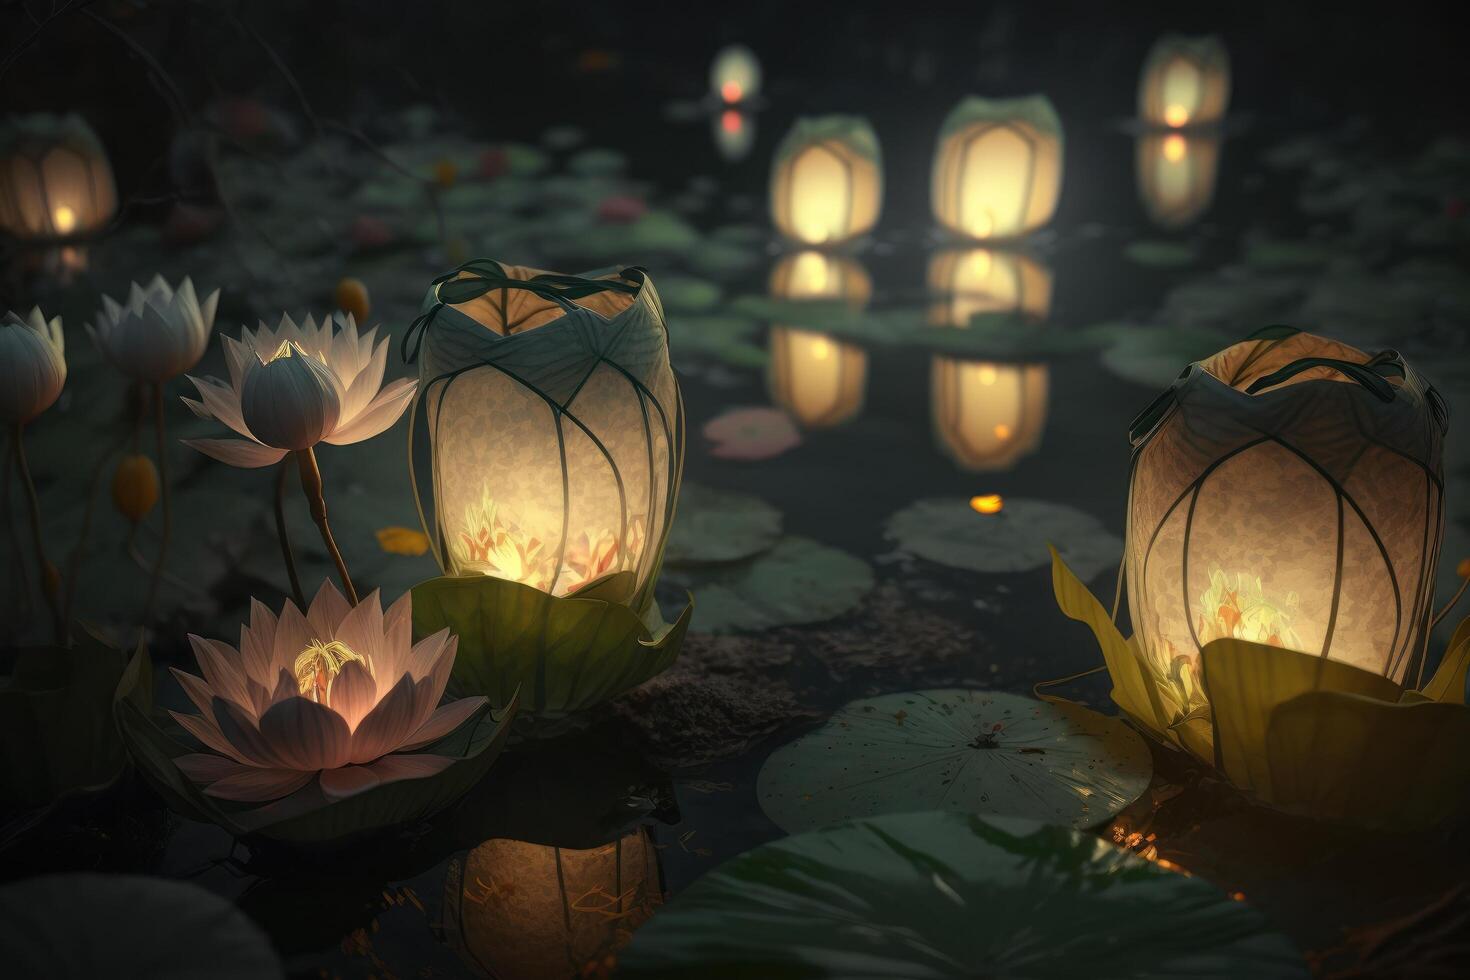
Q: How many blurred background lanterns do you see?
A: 5